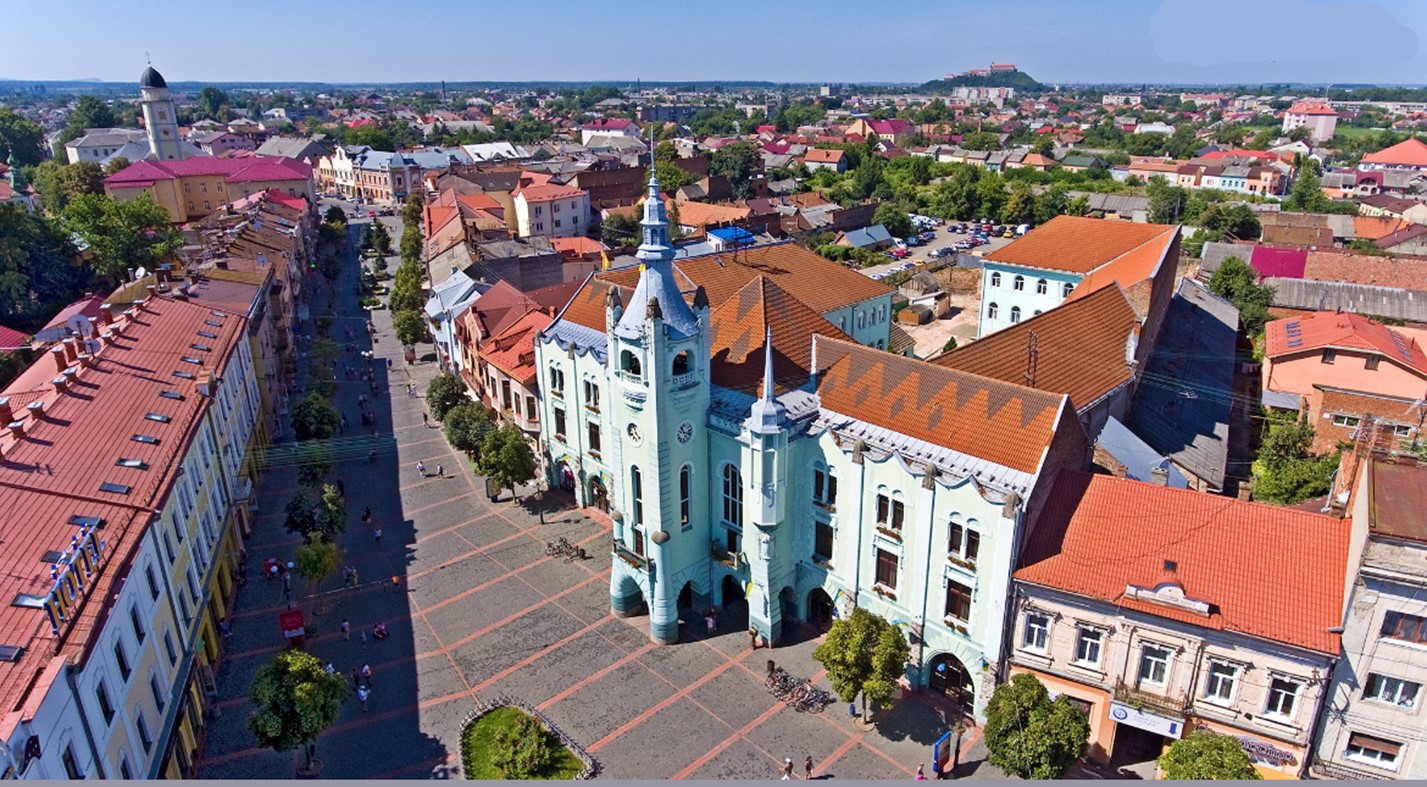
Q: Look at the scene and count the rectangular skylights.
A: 15